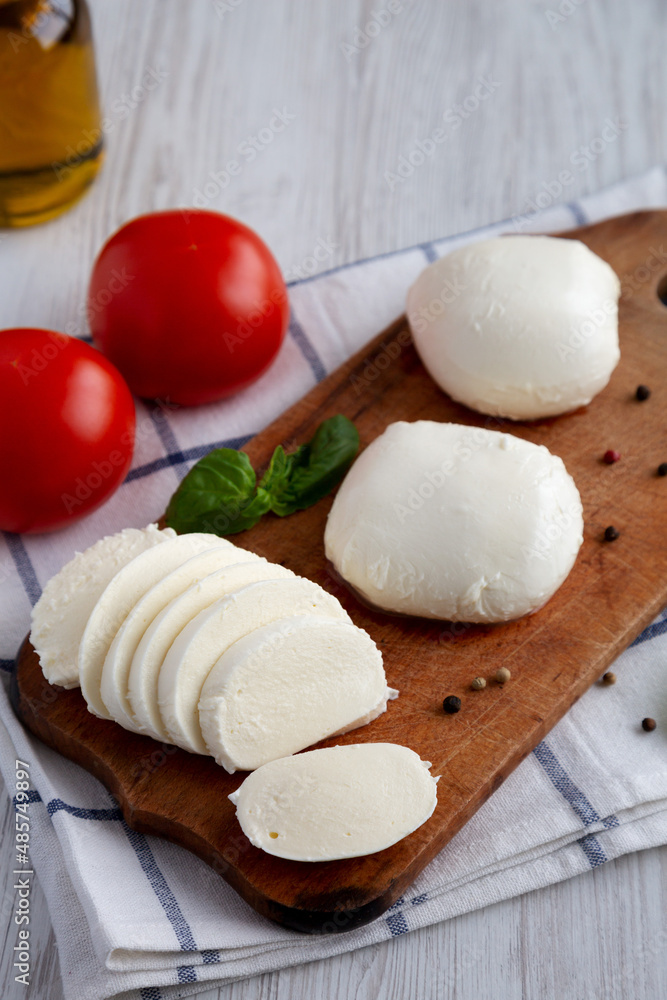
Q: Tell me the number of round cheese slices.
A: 7